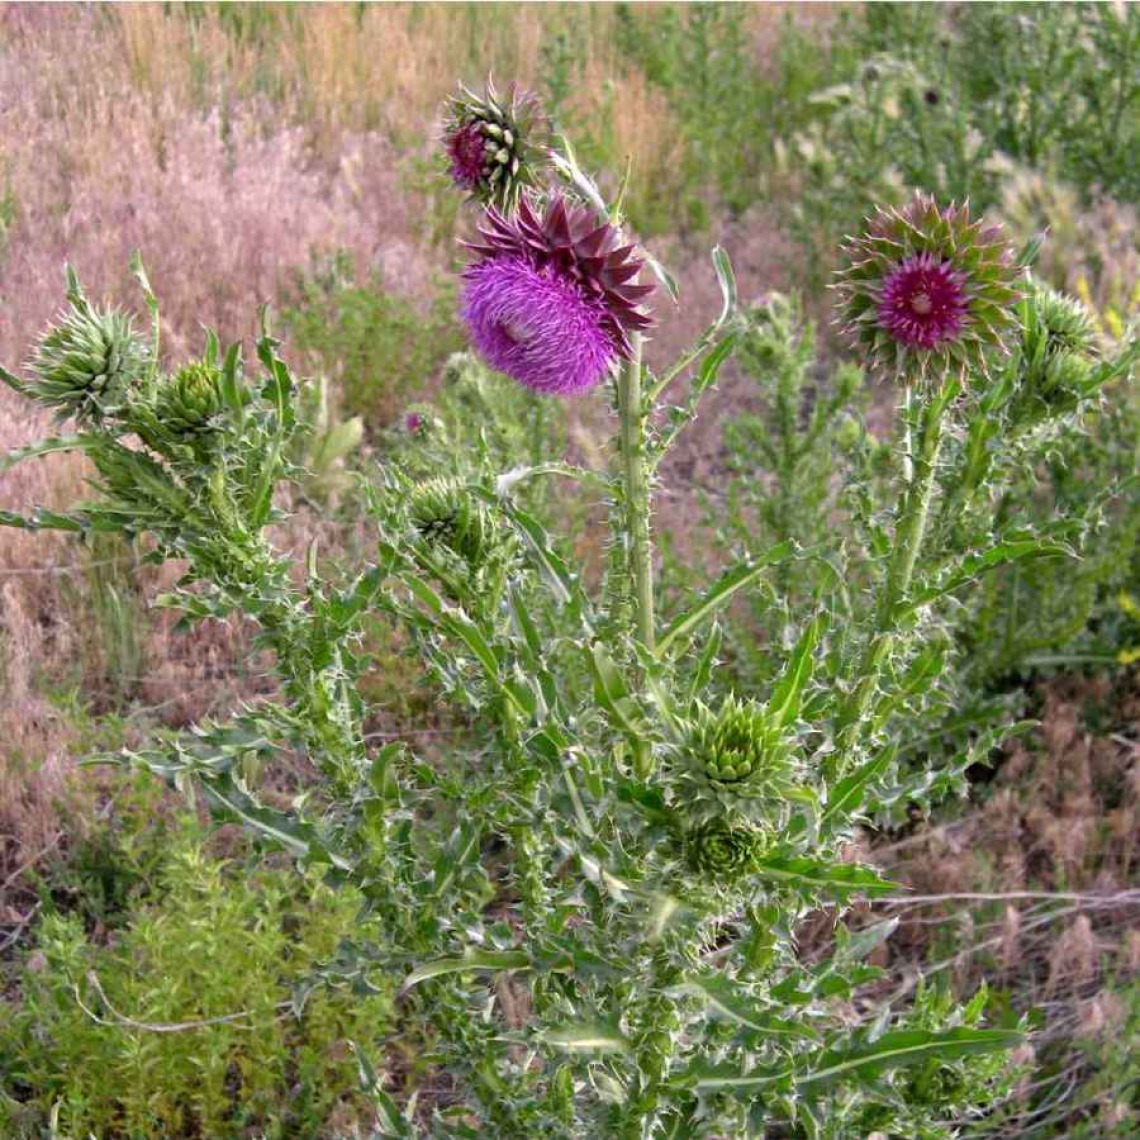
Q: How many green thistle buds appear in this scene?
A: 7